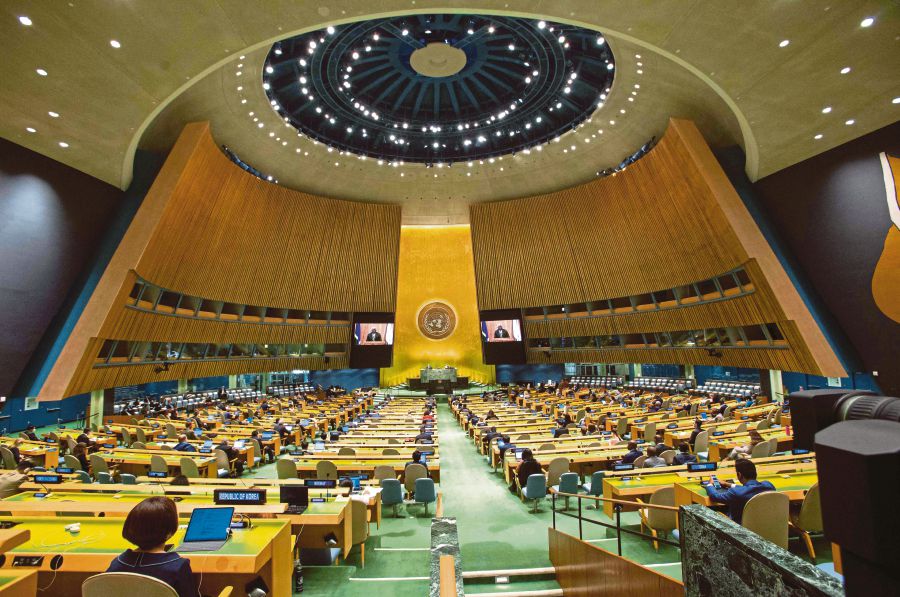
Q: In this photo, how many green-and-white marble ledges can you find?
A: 2